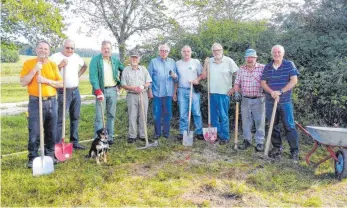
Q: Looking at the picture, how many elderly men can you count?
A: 9